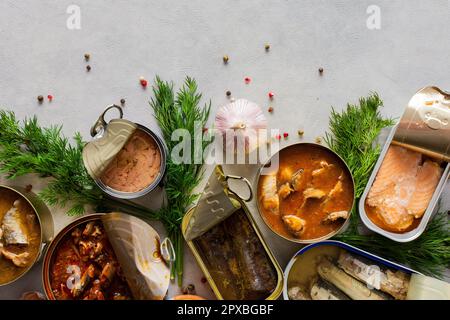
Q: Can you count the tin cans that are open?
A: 7